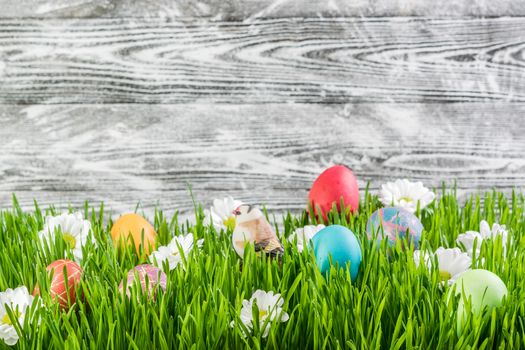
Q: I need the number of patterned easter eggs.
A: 3